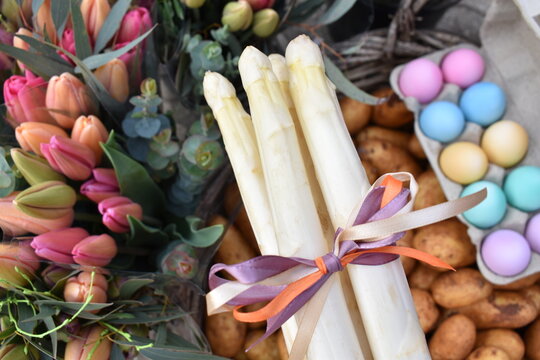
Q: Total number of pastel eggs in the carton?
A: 10